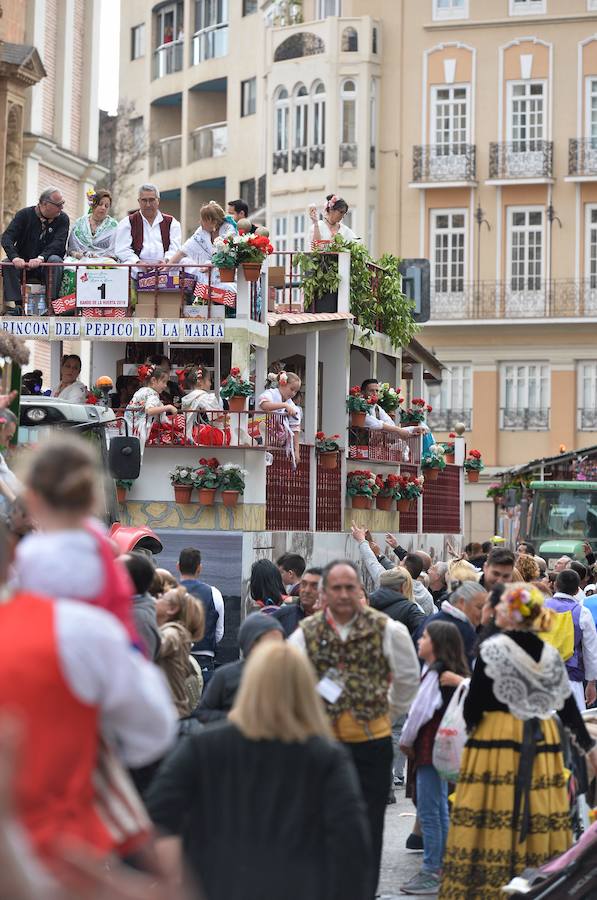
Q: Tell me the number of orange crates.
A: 0